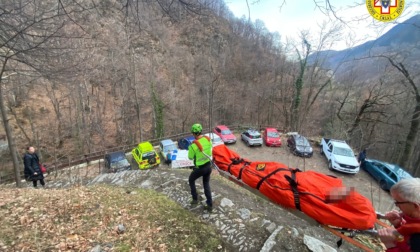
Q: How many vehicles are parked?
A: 12